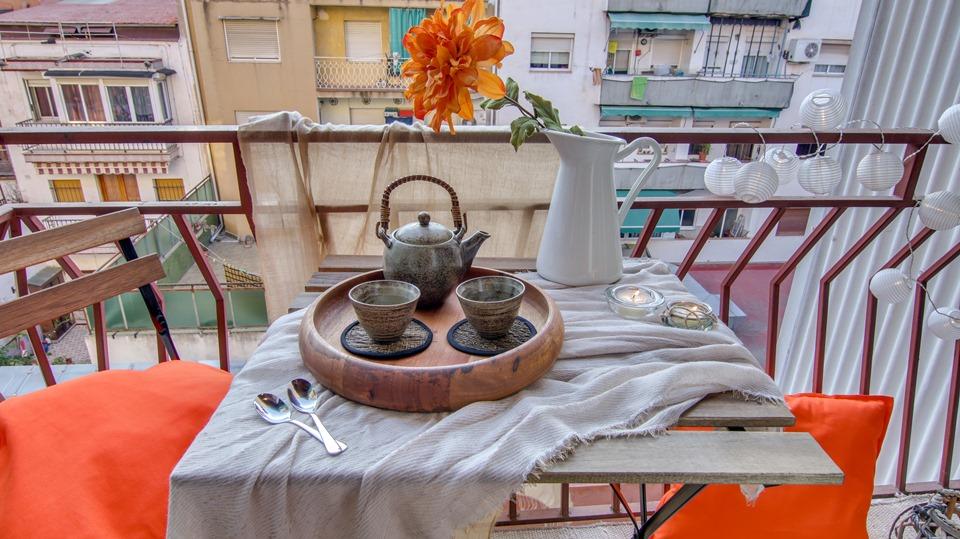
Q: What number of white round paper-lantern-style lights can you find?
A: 10